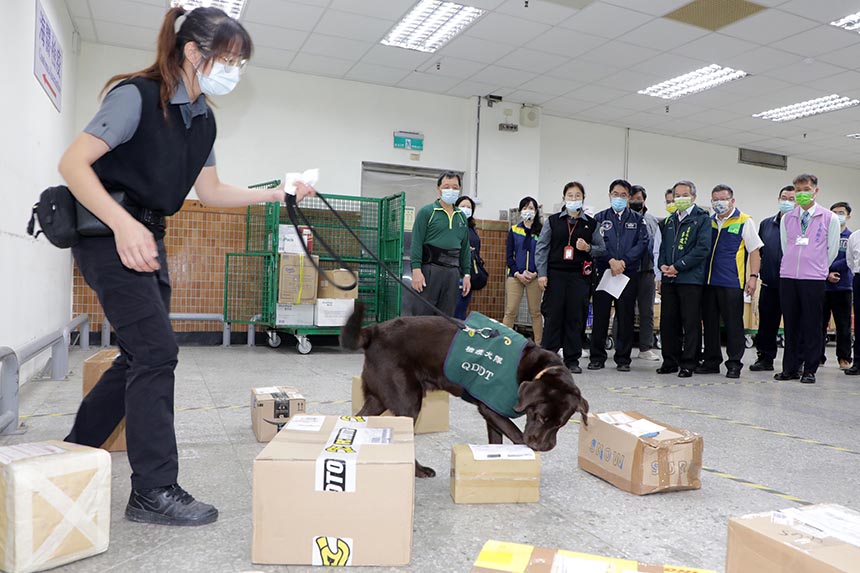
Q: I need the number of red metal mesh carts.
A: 0